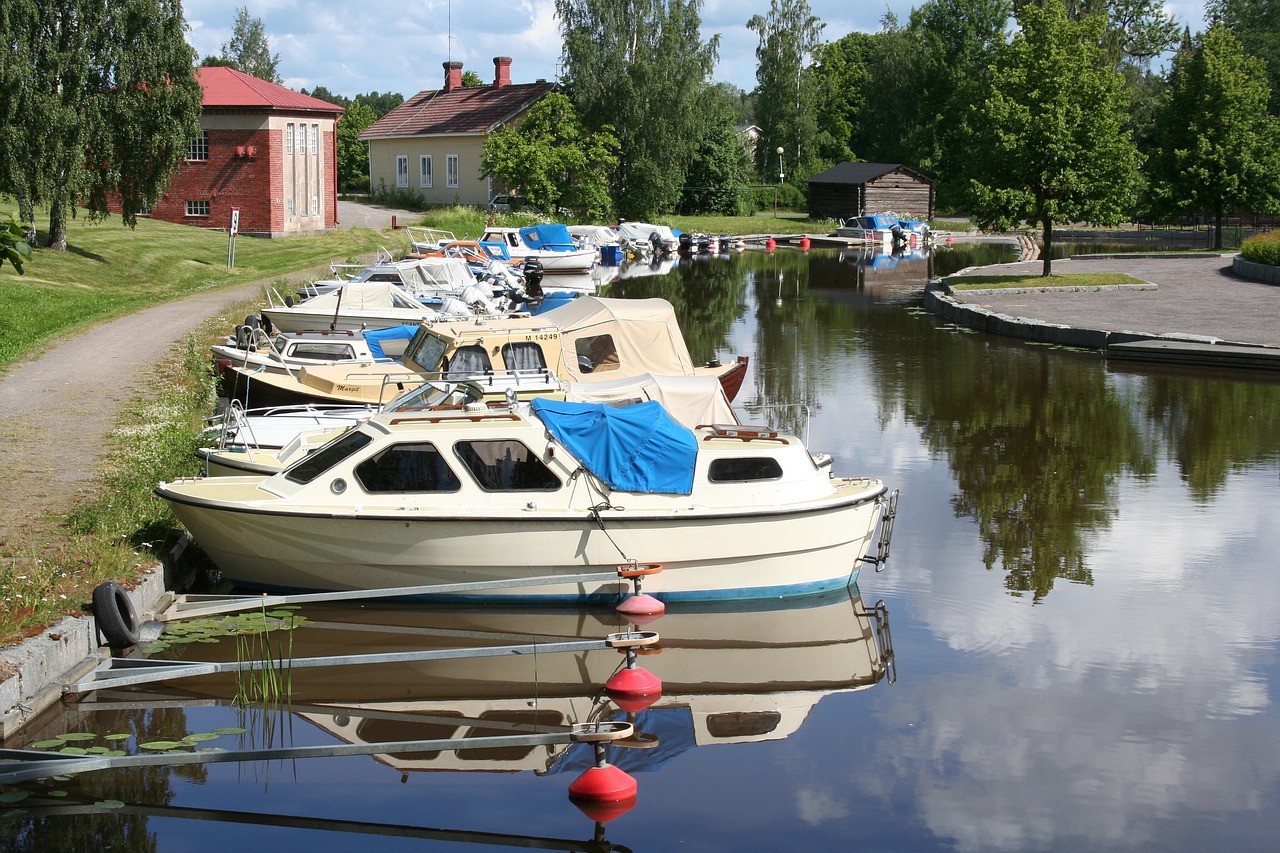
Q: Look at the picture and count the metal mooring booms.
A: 3